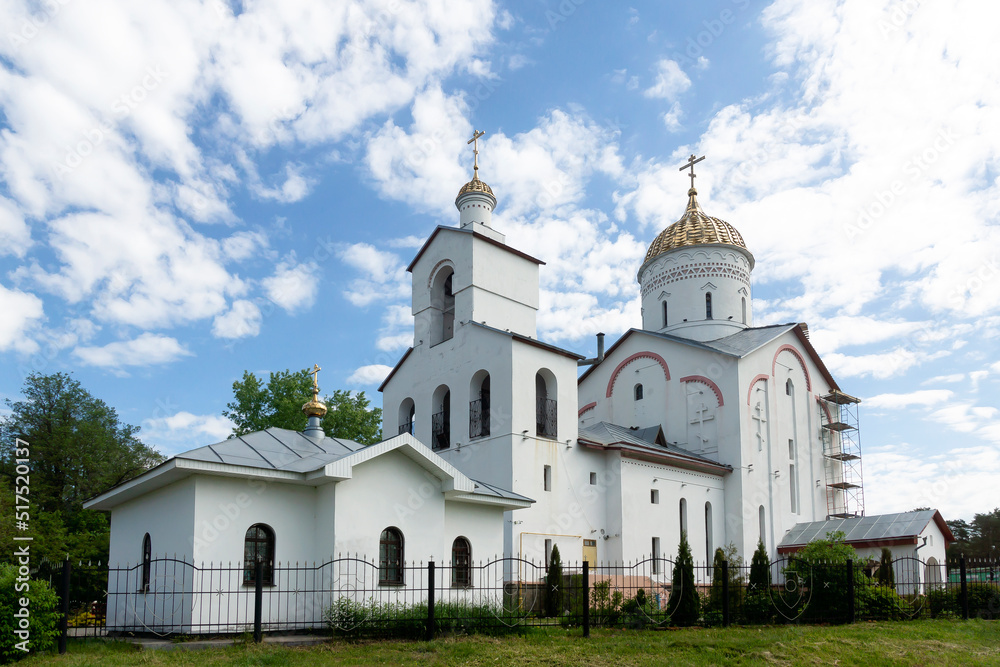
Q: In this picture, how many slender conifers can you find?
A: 5